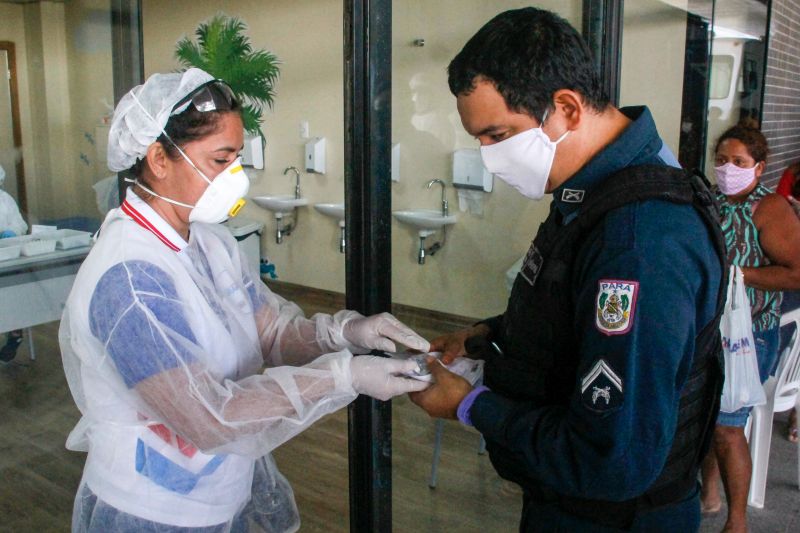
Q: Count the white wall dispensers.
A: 4